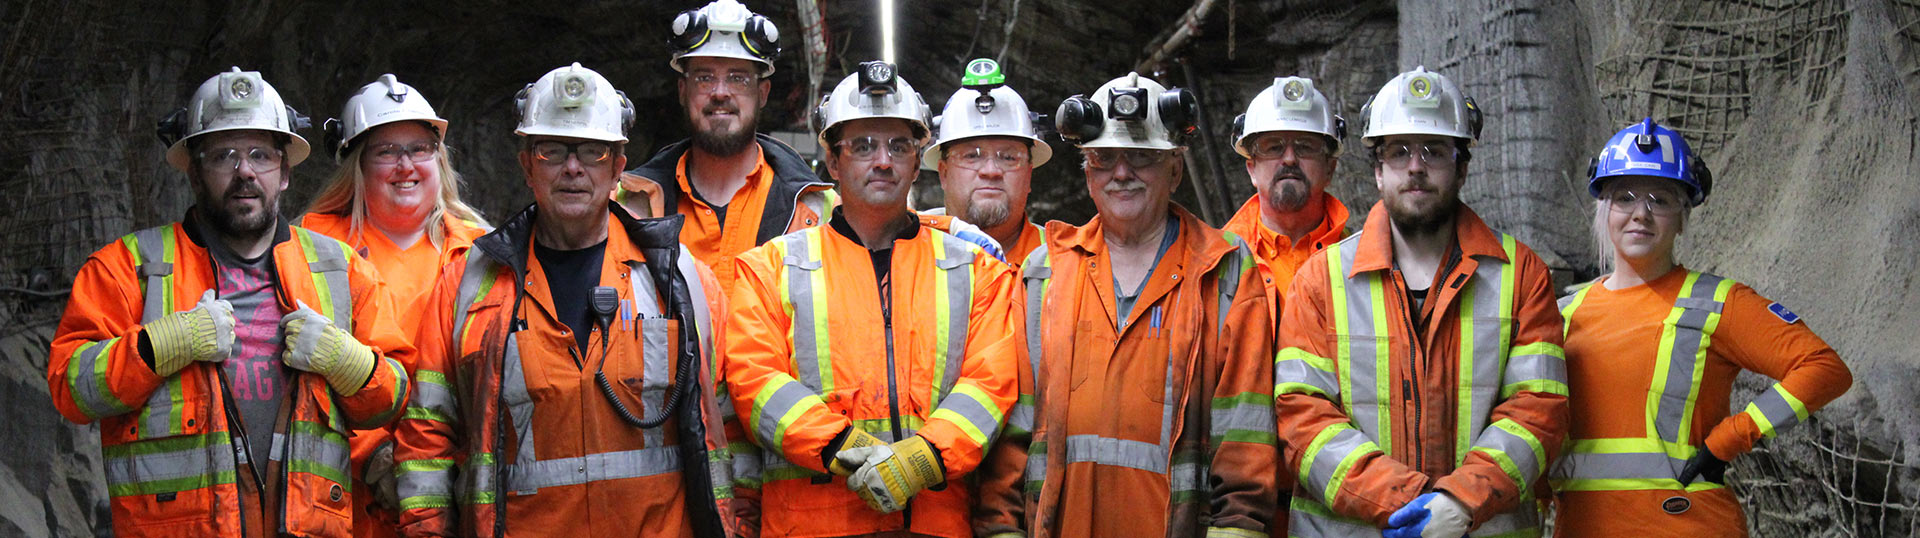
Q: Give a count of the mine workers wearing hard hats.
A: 10